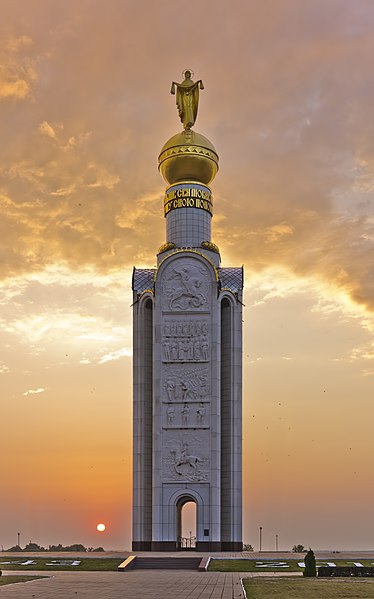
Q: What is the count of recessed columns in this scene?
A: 2